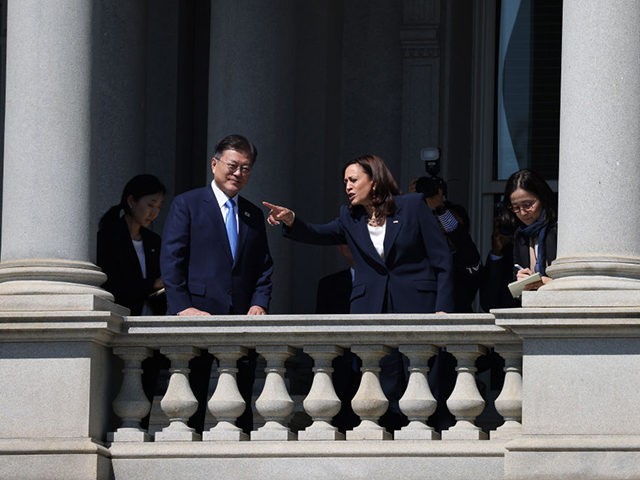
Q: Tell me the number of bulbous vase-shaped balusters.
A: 9